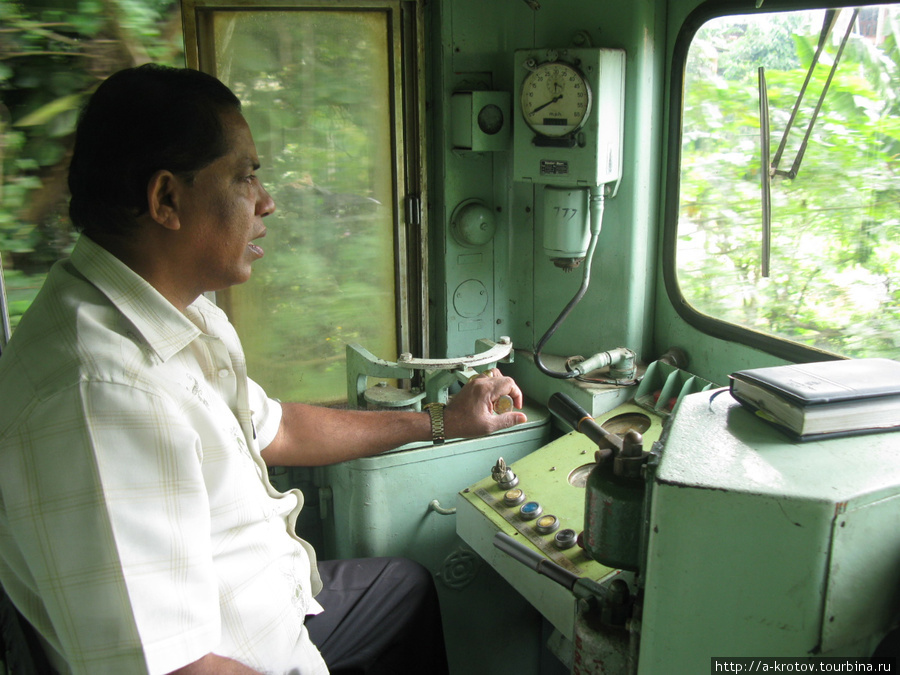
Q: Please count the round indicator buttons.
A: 4